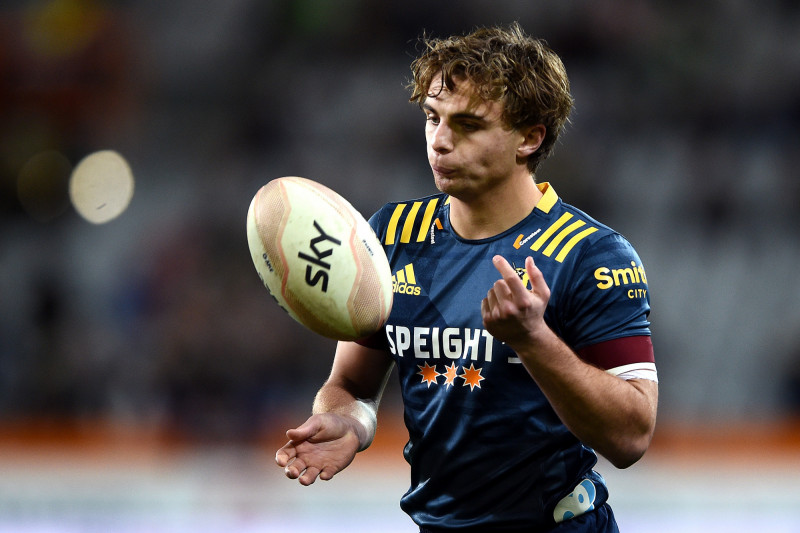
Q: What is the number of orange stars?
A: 3